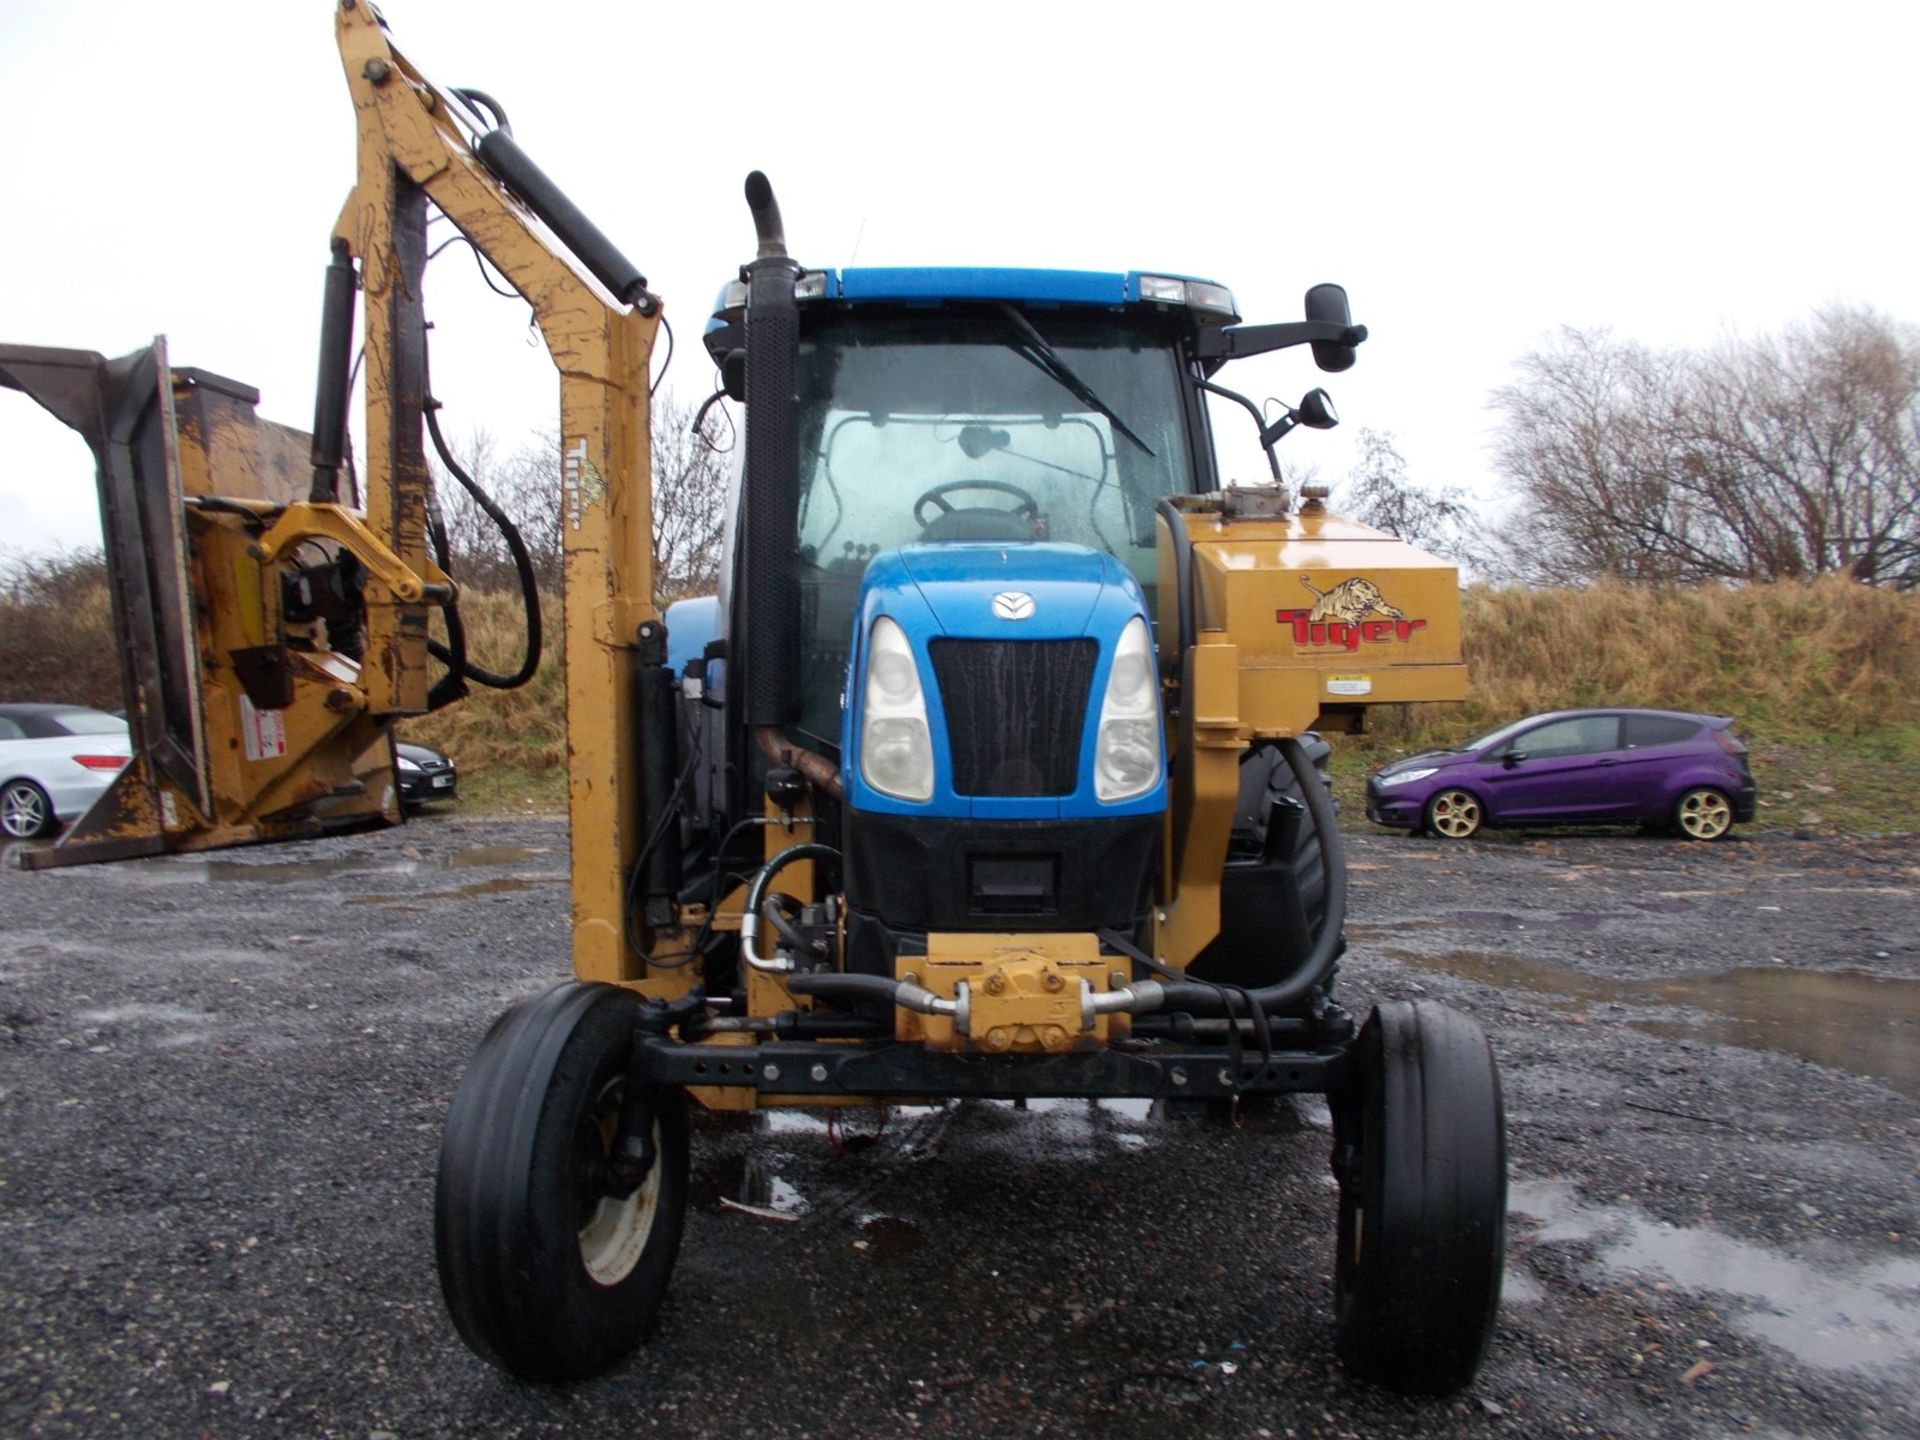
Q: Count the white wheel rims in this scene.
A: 1